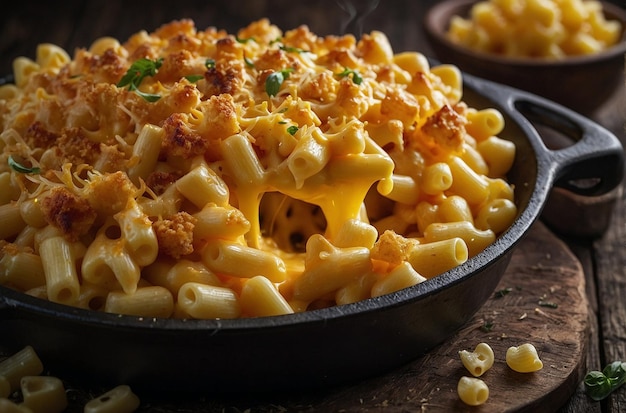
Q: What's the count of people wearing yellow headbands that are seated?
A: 0